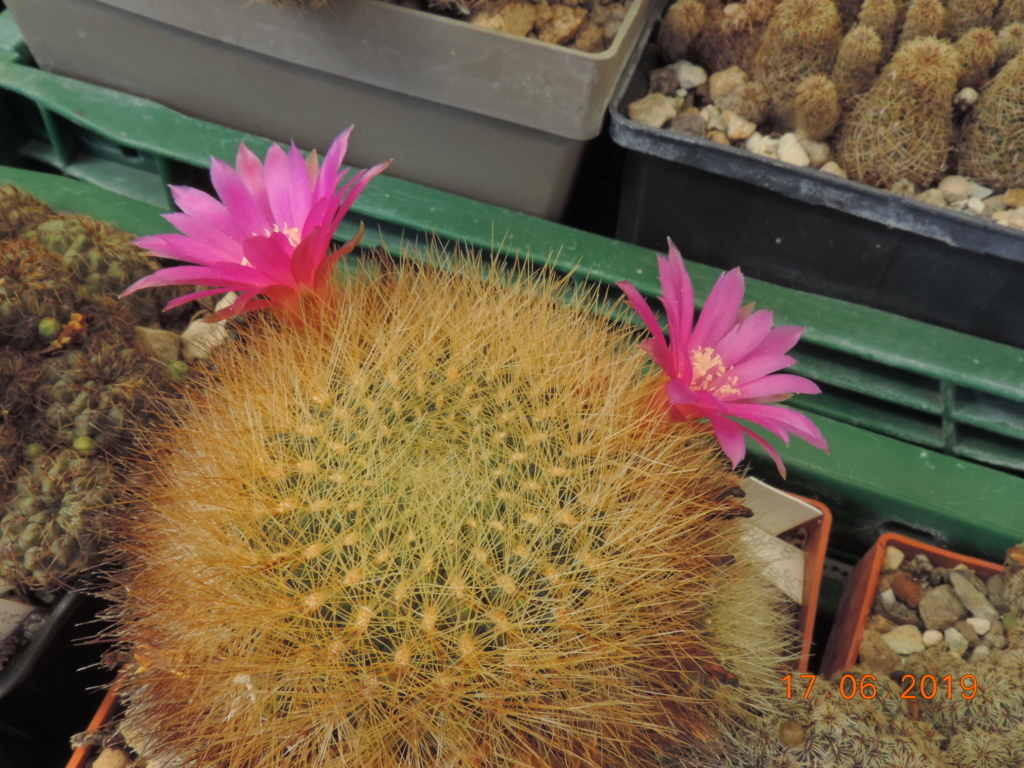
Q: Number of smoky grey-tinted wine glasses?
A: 0